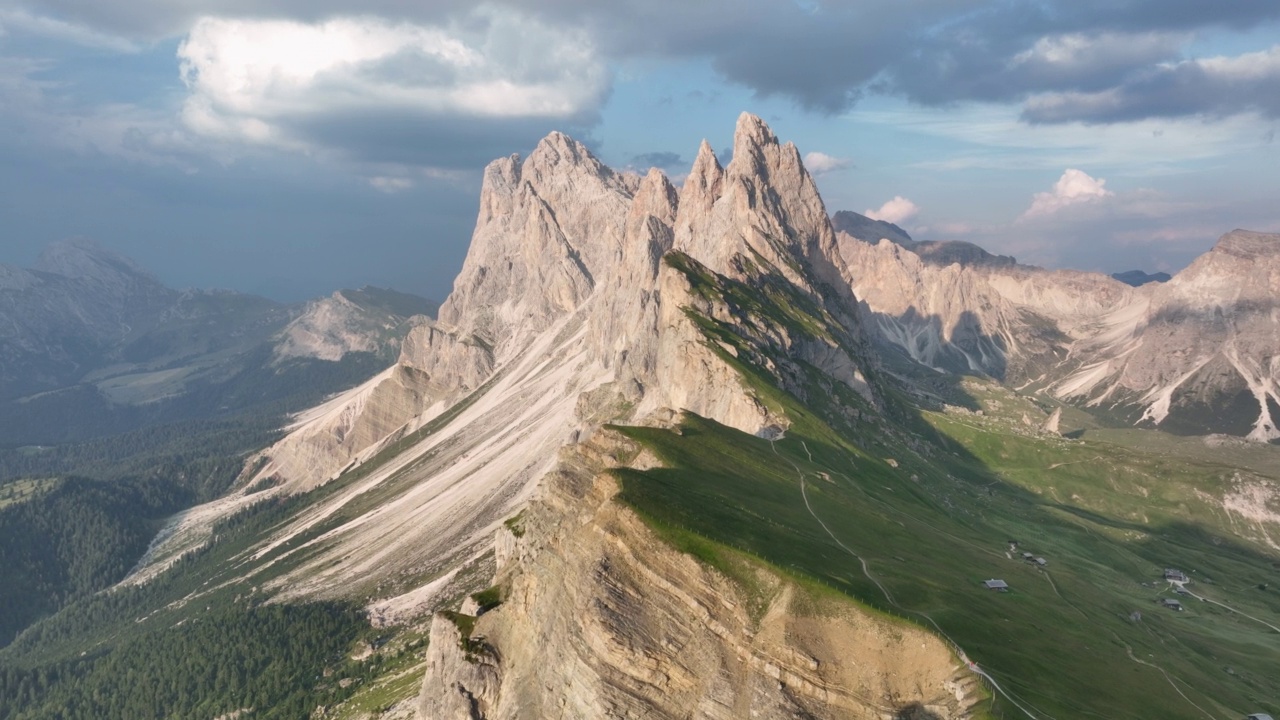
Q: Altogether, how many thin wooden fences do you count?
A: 1